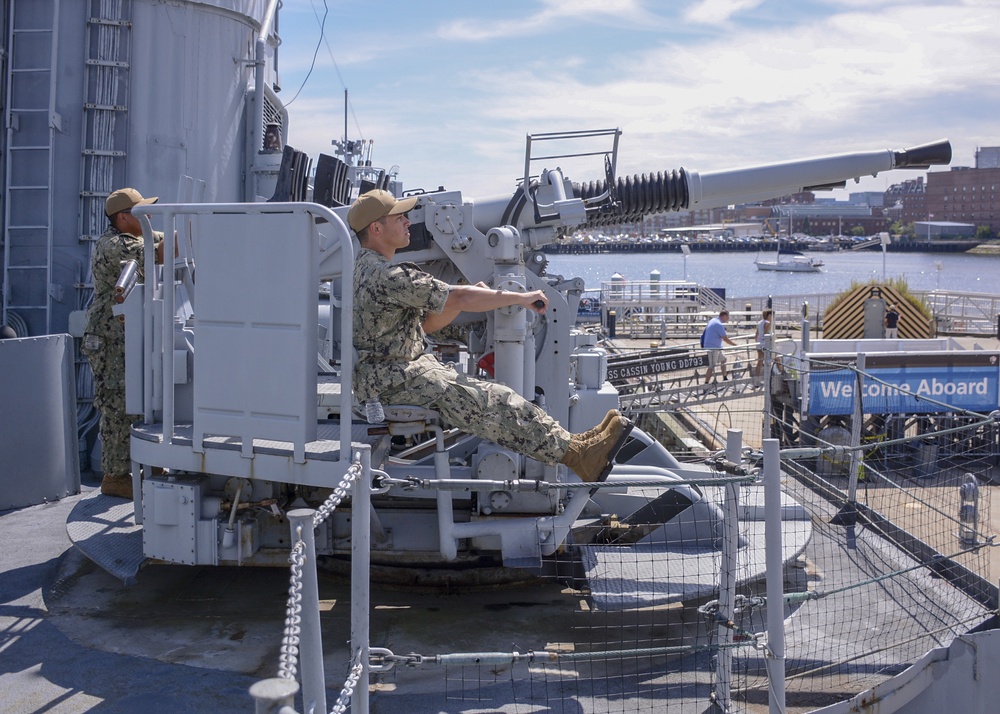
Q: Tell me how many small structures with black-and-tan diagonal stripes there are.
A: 1